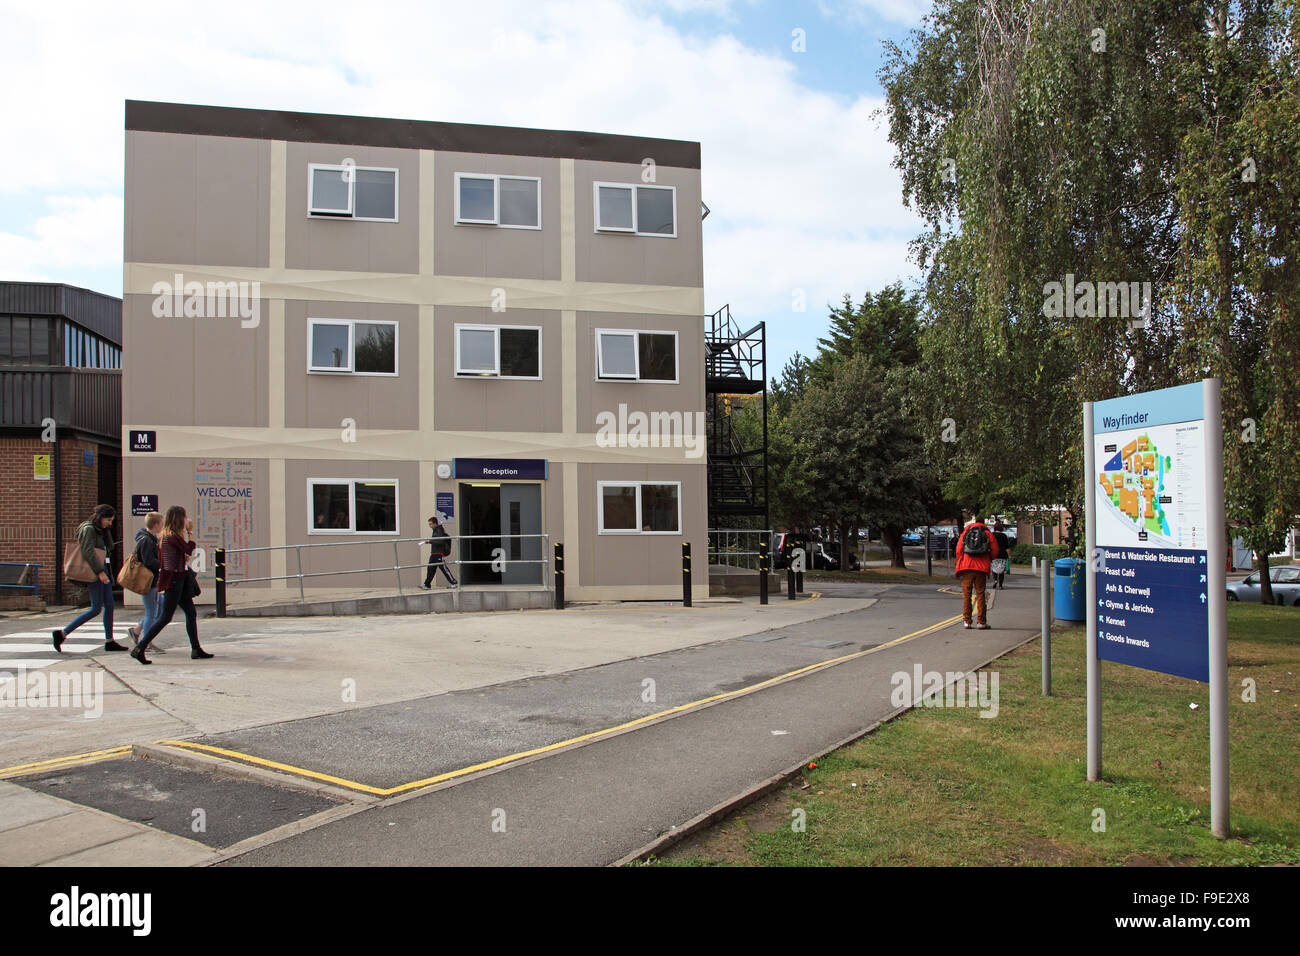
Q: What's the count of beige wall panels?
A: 12